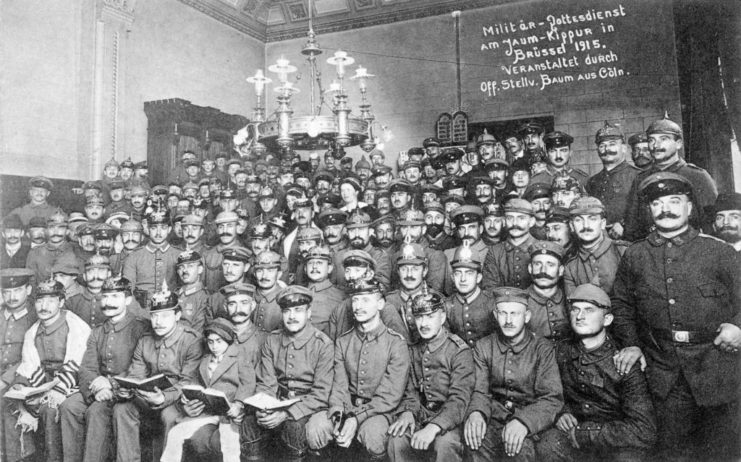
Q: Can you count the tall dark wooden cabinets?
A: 1